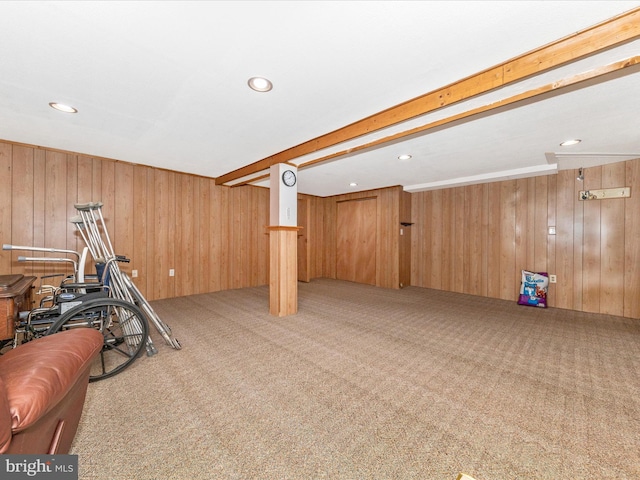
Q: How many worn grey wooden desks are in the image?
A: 0